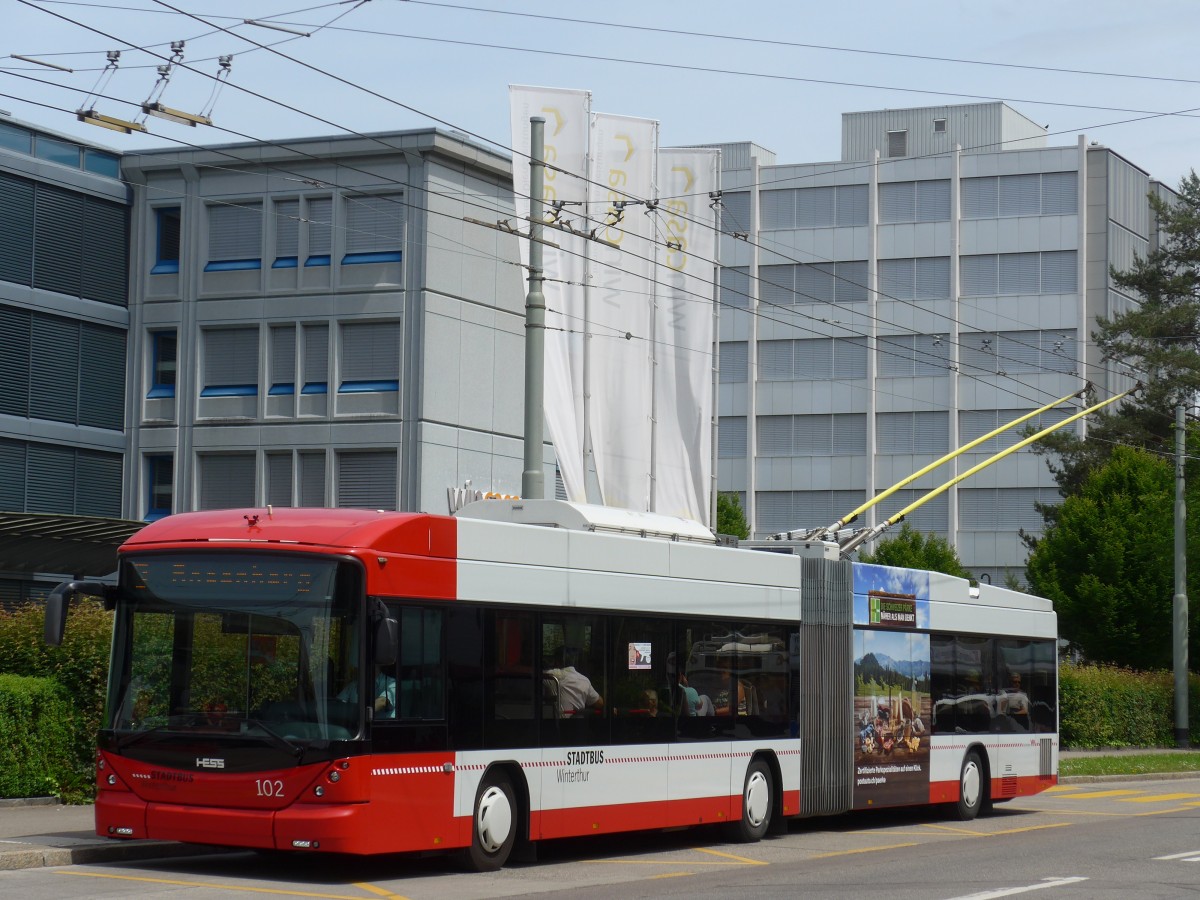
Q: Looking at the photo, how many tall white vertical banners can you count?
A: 3